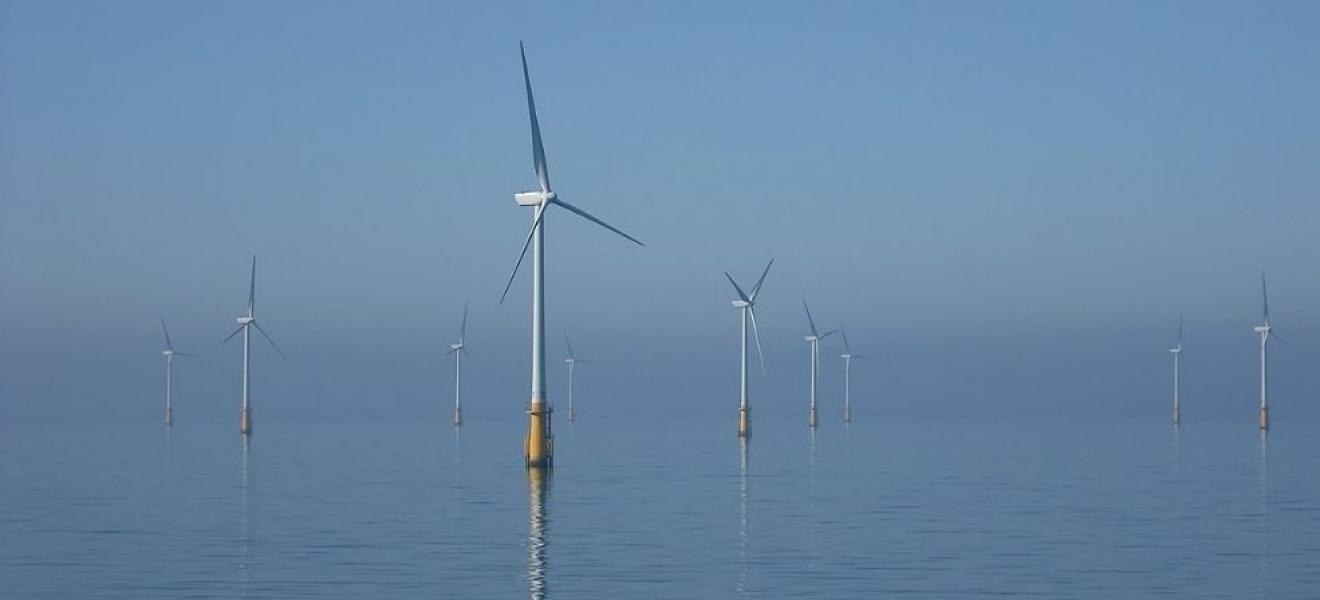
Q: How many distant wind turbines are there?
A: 9